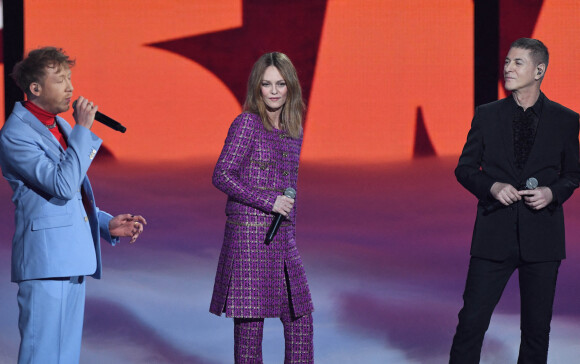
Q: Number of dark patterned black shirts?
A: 1